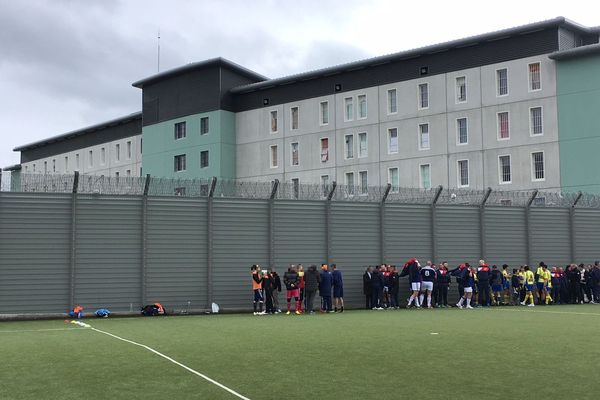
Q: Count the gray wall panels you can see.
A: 11